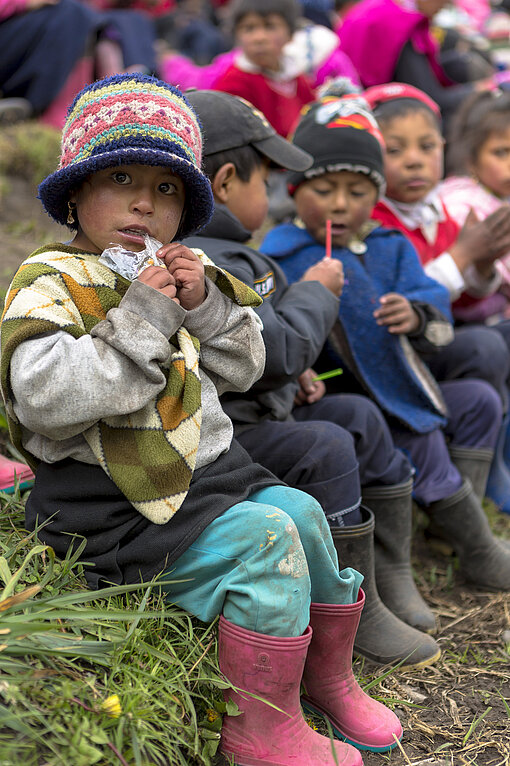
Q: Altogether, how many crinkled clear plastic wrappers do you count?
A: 1